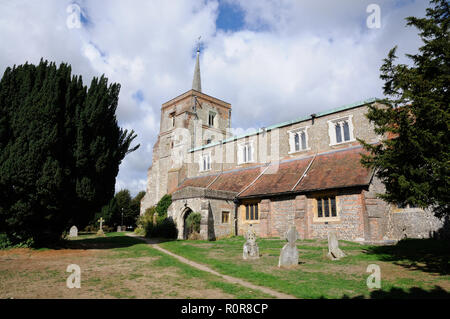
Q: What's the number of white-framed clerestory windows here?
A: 4